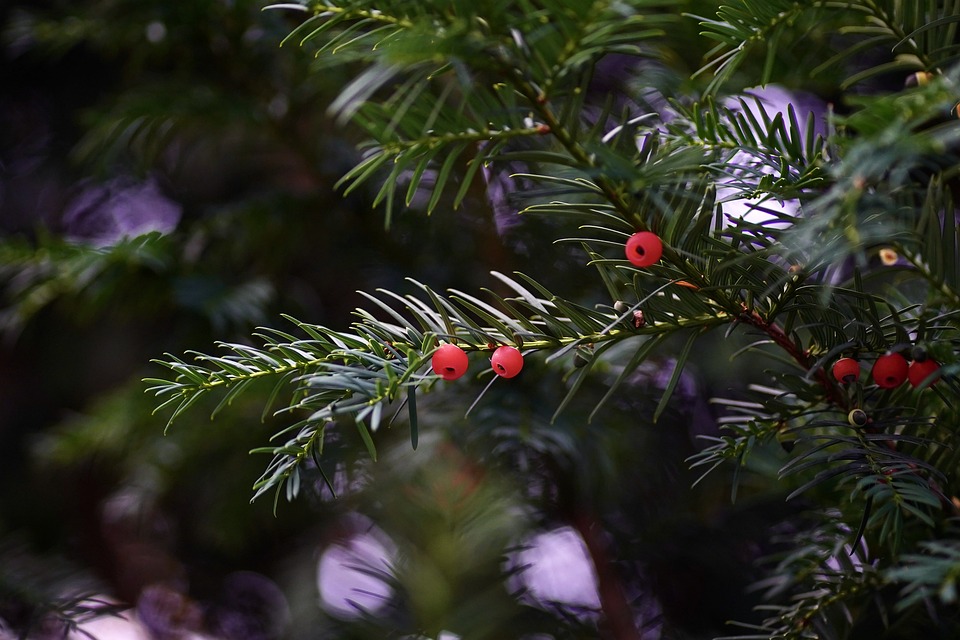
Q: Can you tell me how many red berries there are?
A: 6